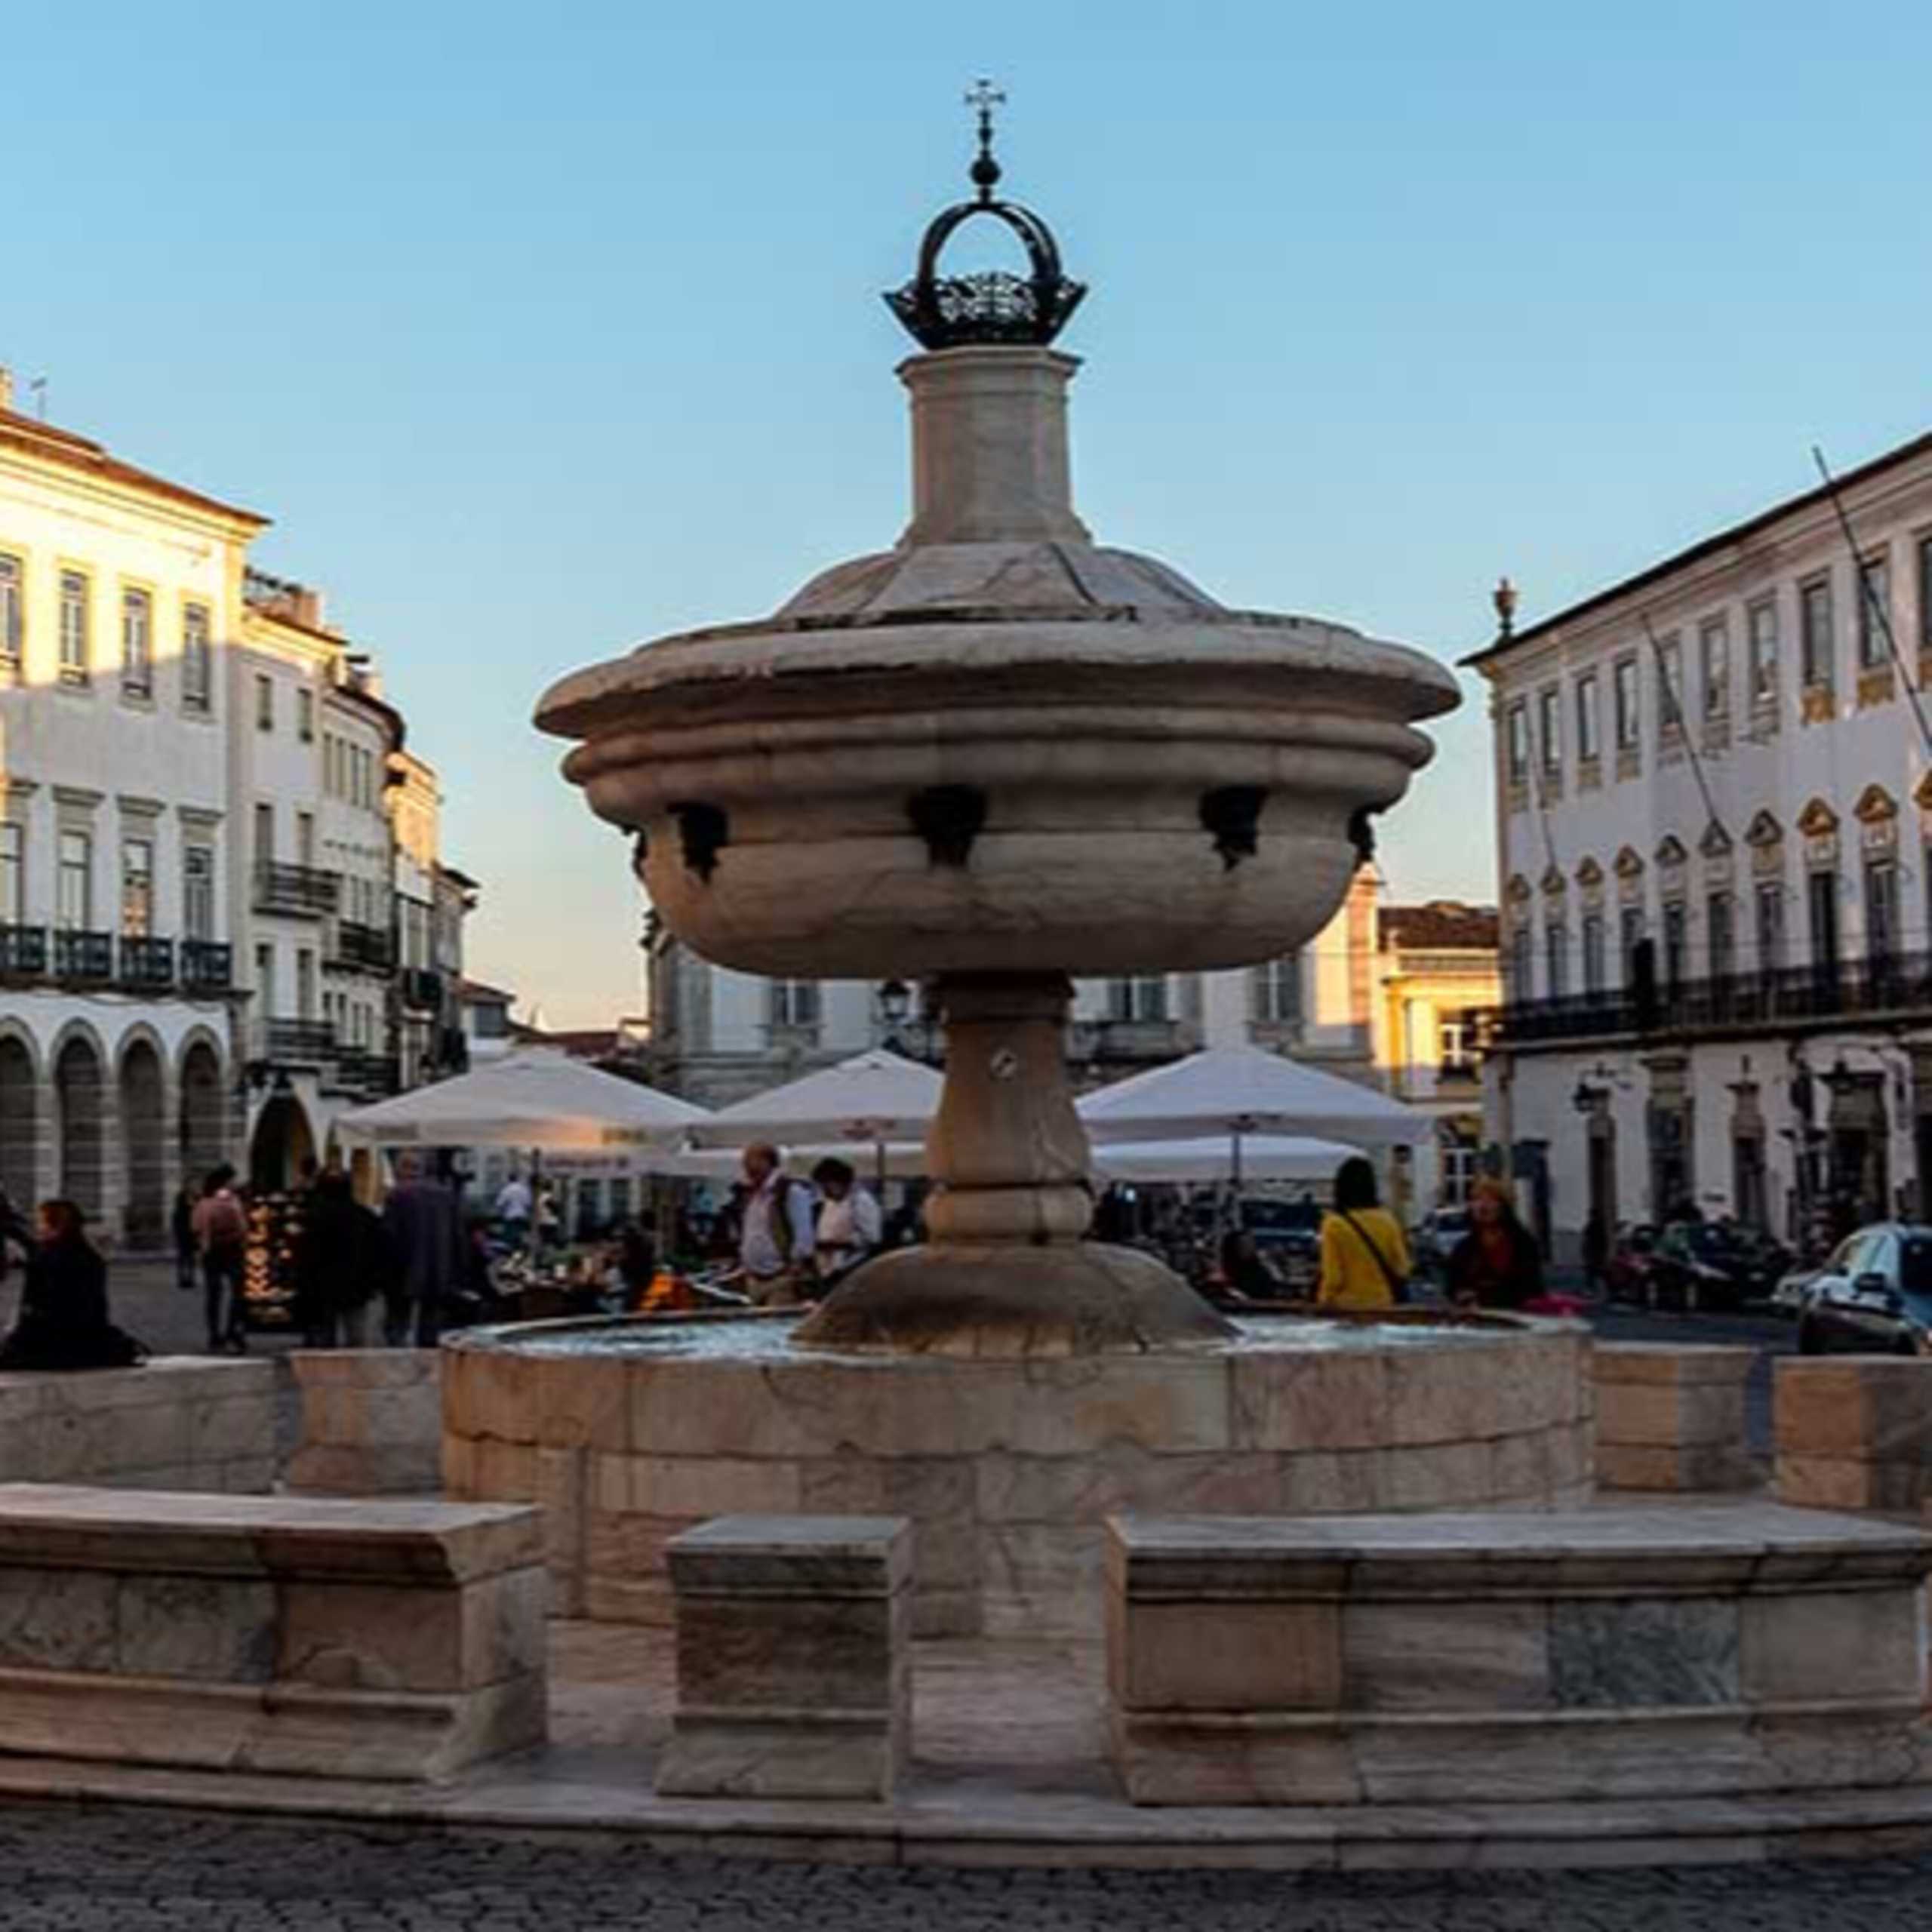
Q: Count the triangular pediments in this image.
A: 10